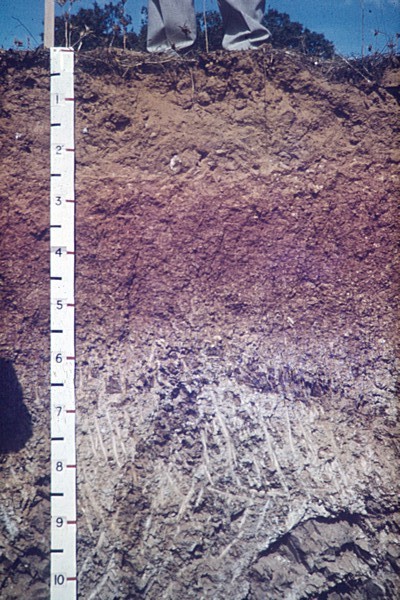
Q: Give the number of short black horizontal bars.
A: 10